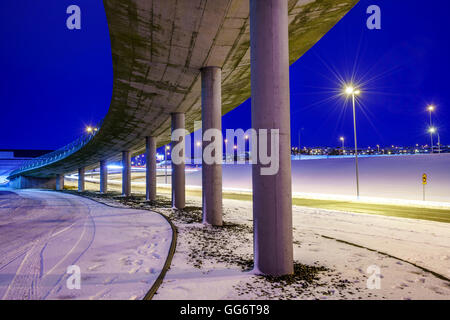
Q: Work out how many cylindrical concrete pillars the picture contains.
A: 8